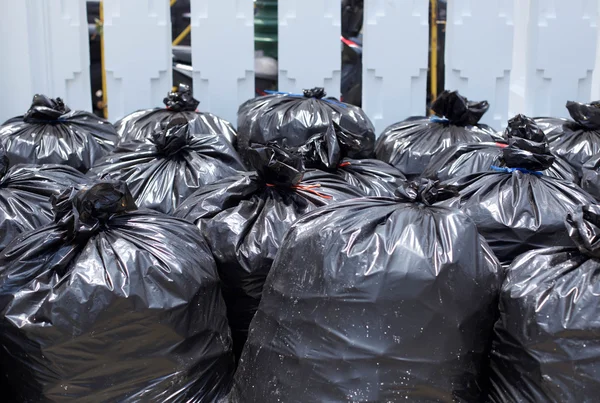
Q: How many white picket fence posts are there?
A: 7